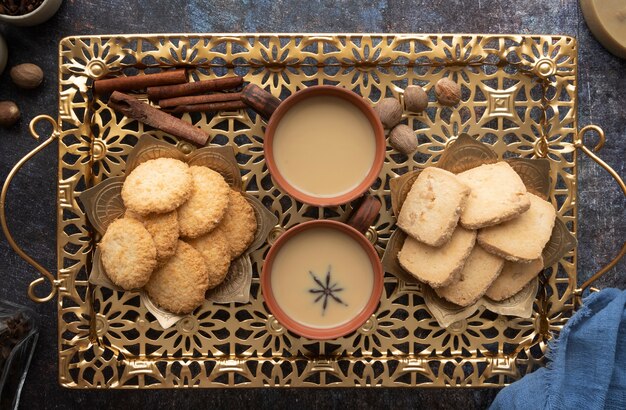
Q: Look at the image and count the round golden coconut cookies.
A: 7